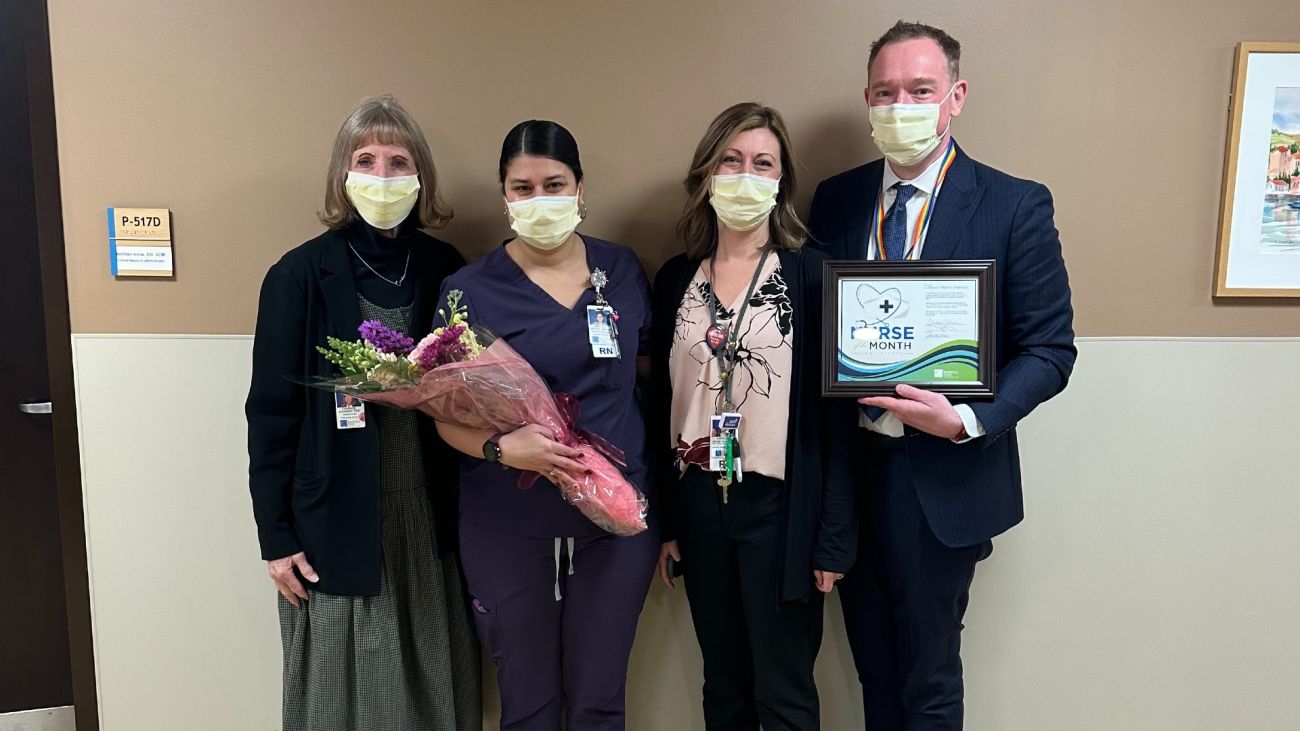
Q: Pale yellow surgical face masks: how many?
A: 4